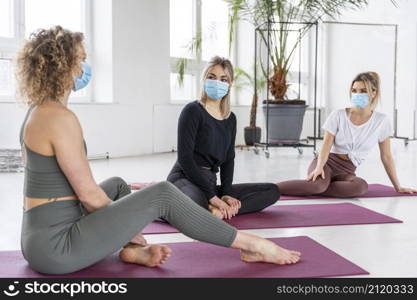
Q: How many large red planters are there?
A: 0